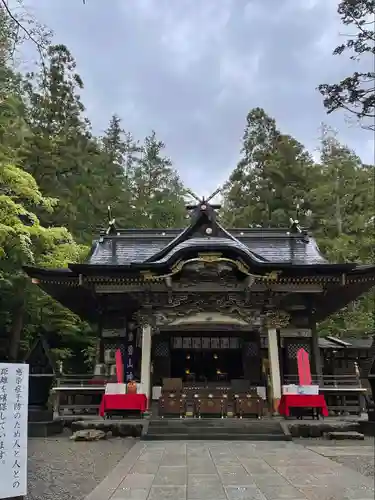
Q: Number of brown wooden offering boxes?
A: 3